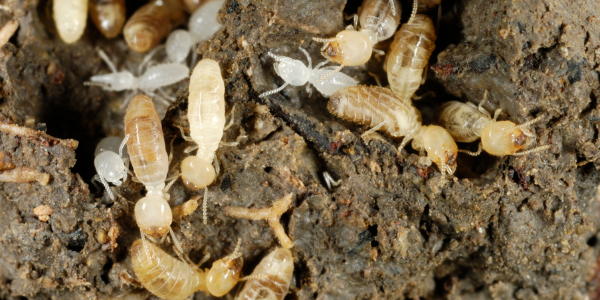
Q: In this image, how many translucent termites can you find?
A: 4